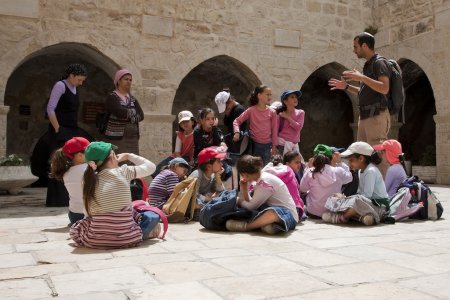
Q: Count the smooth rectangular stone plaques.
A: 3